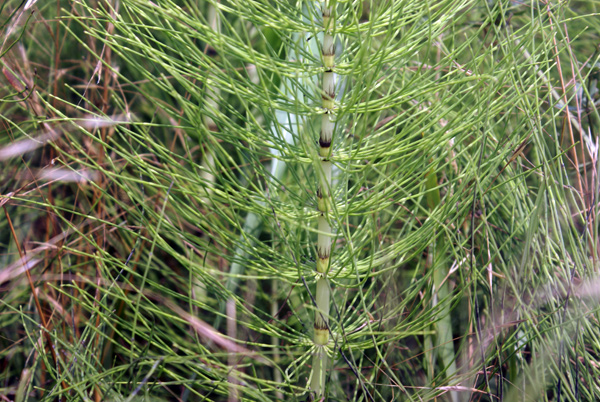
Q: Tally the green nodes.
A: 7